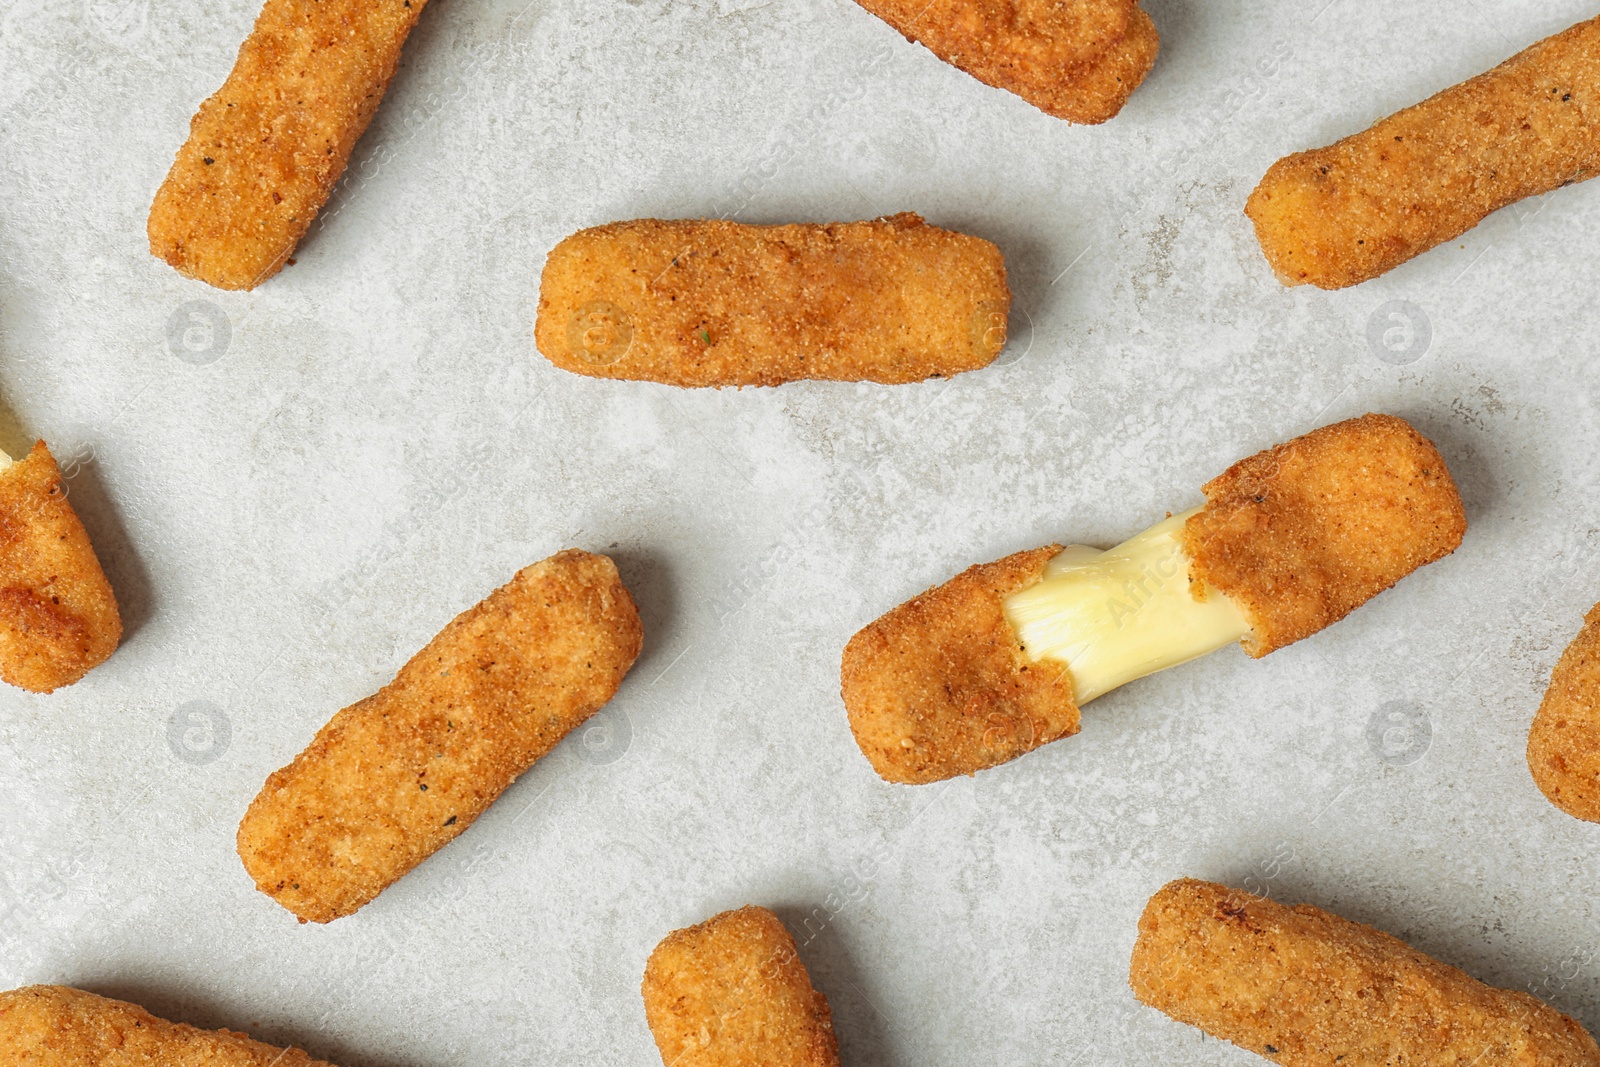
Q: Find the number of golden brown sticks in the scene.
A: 11